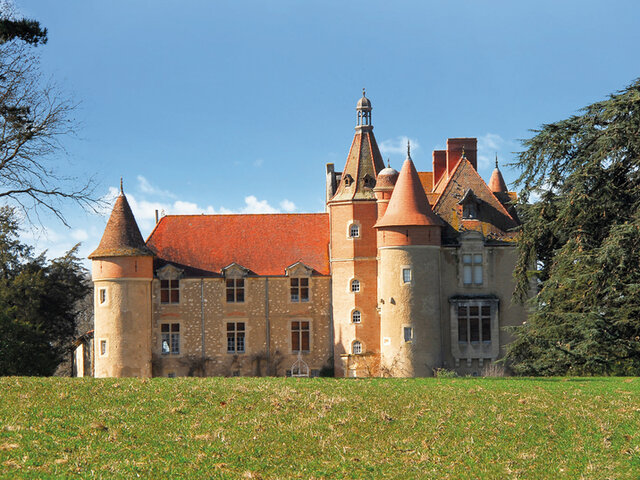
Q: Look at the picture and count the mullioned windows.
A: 8